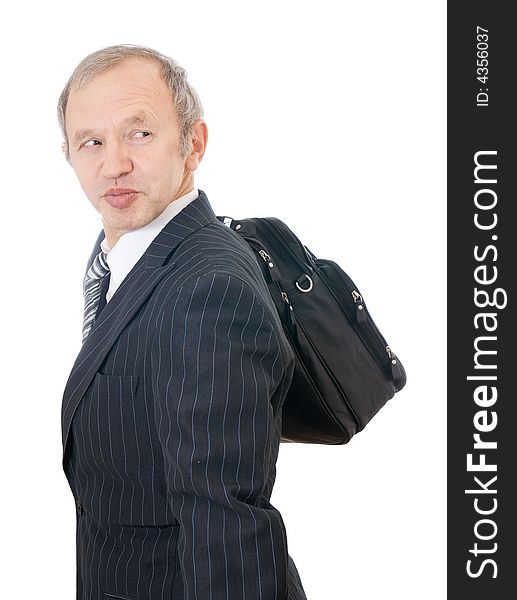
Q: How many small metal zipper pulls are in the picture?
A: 4